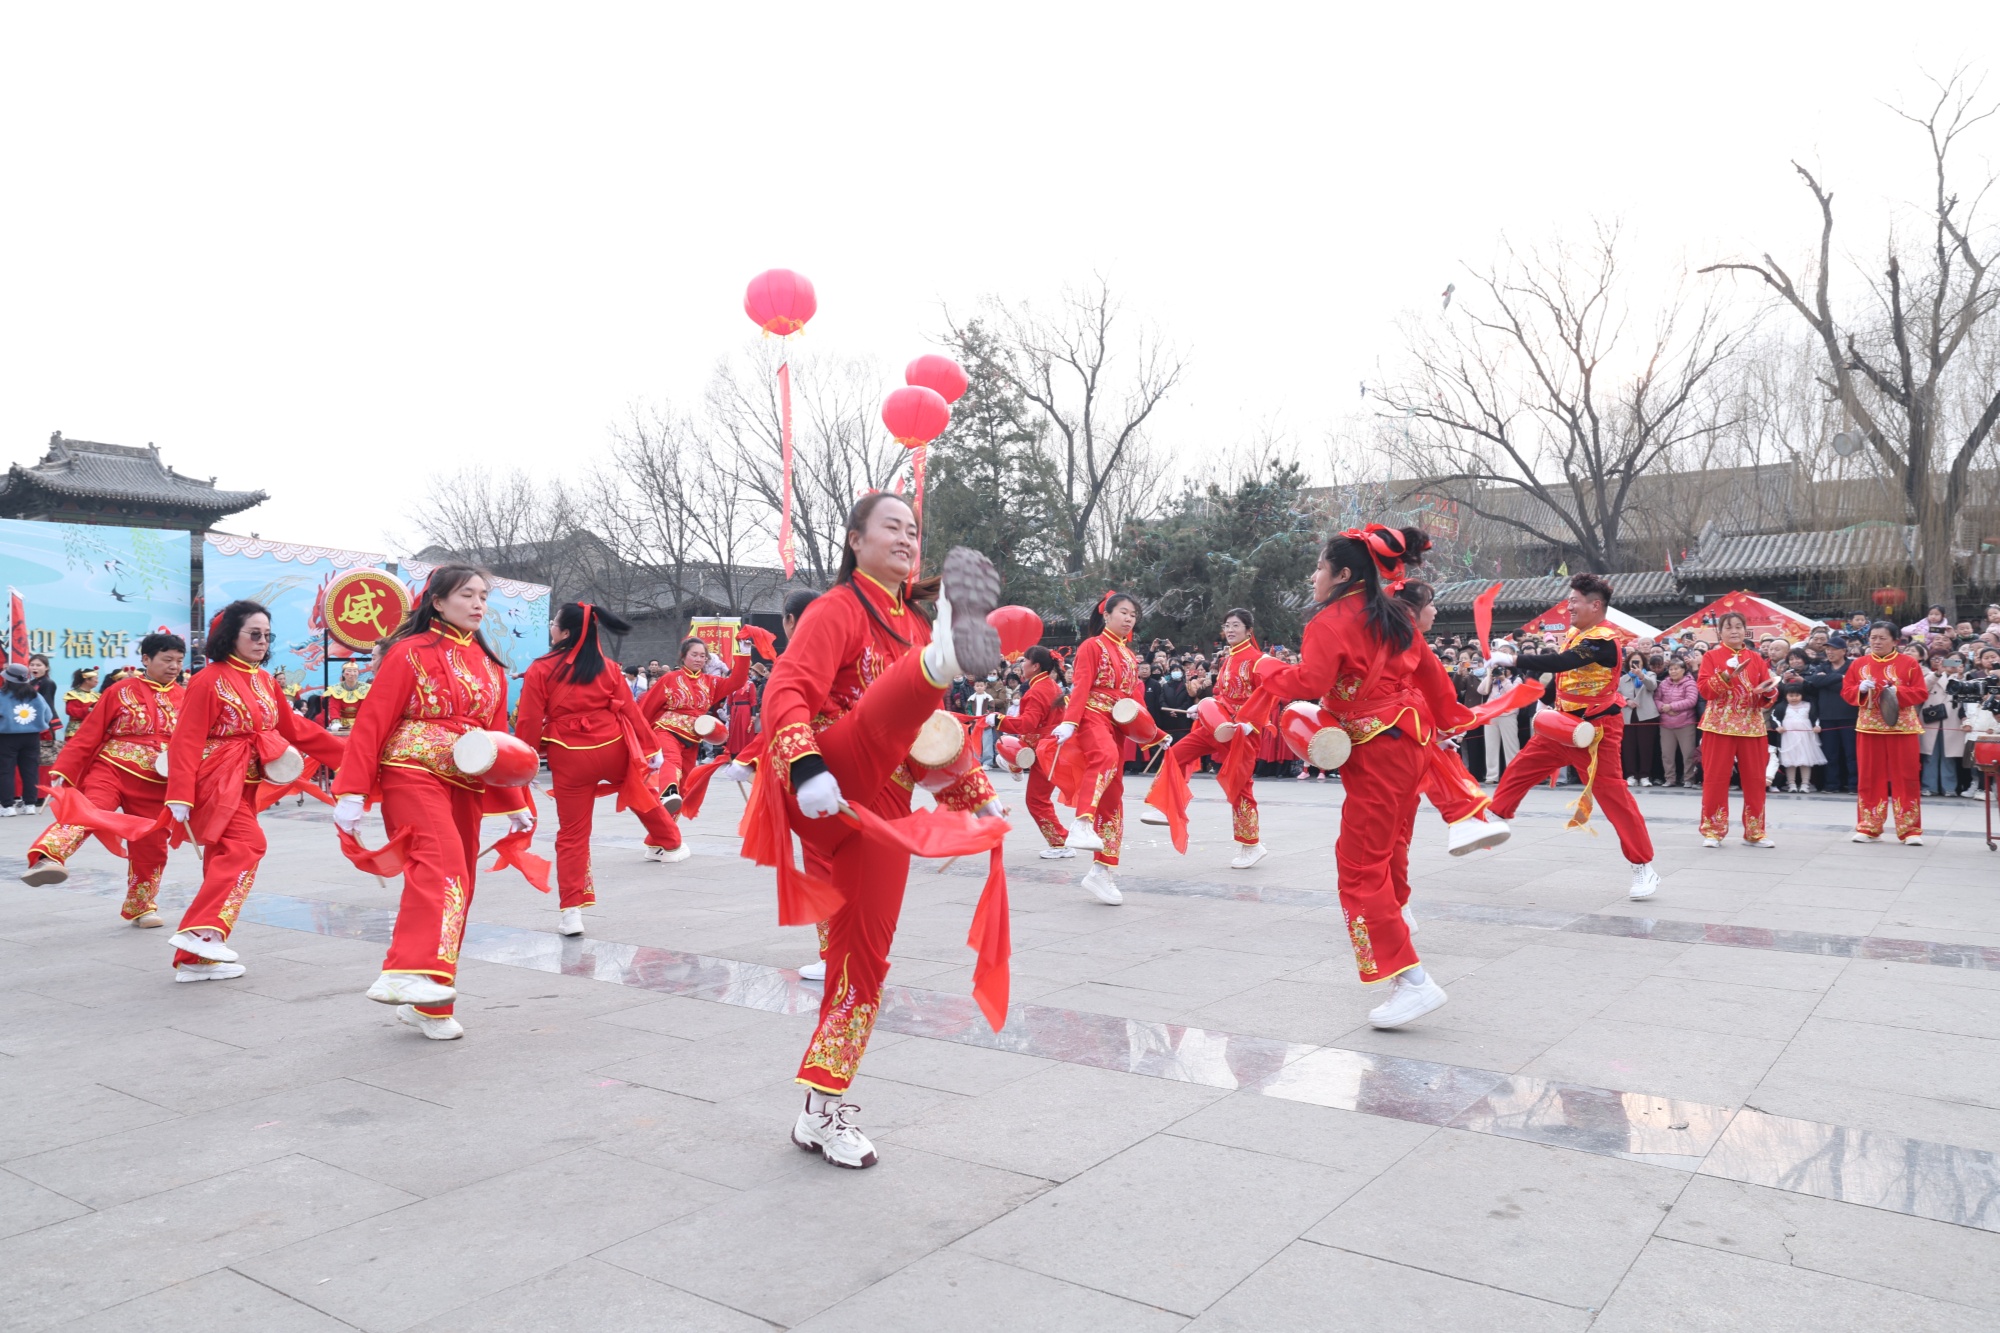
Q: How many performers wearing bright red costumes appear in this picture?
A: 15